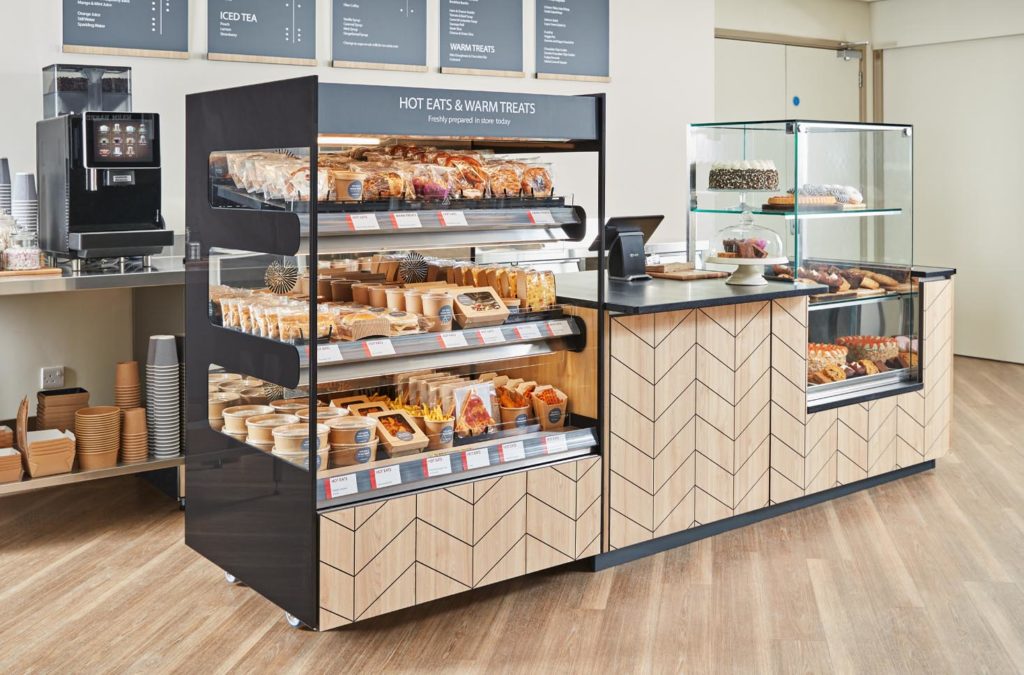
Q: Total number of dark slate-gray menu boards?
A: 5